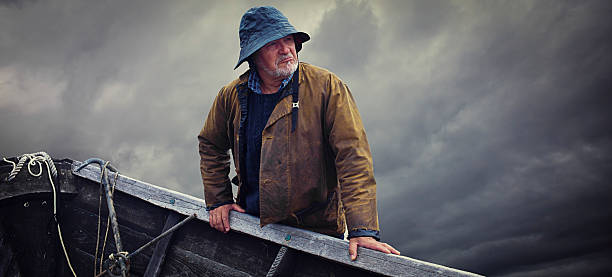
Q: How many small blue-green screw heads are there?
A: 2